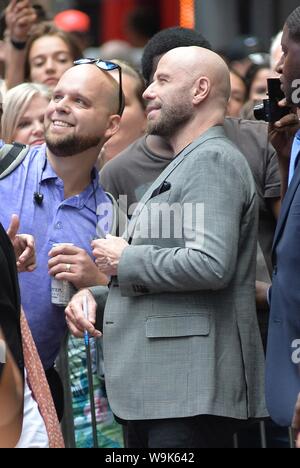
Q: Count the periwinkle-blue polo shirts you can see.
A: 1